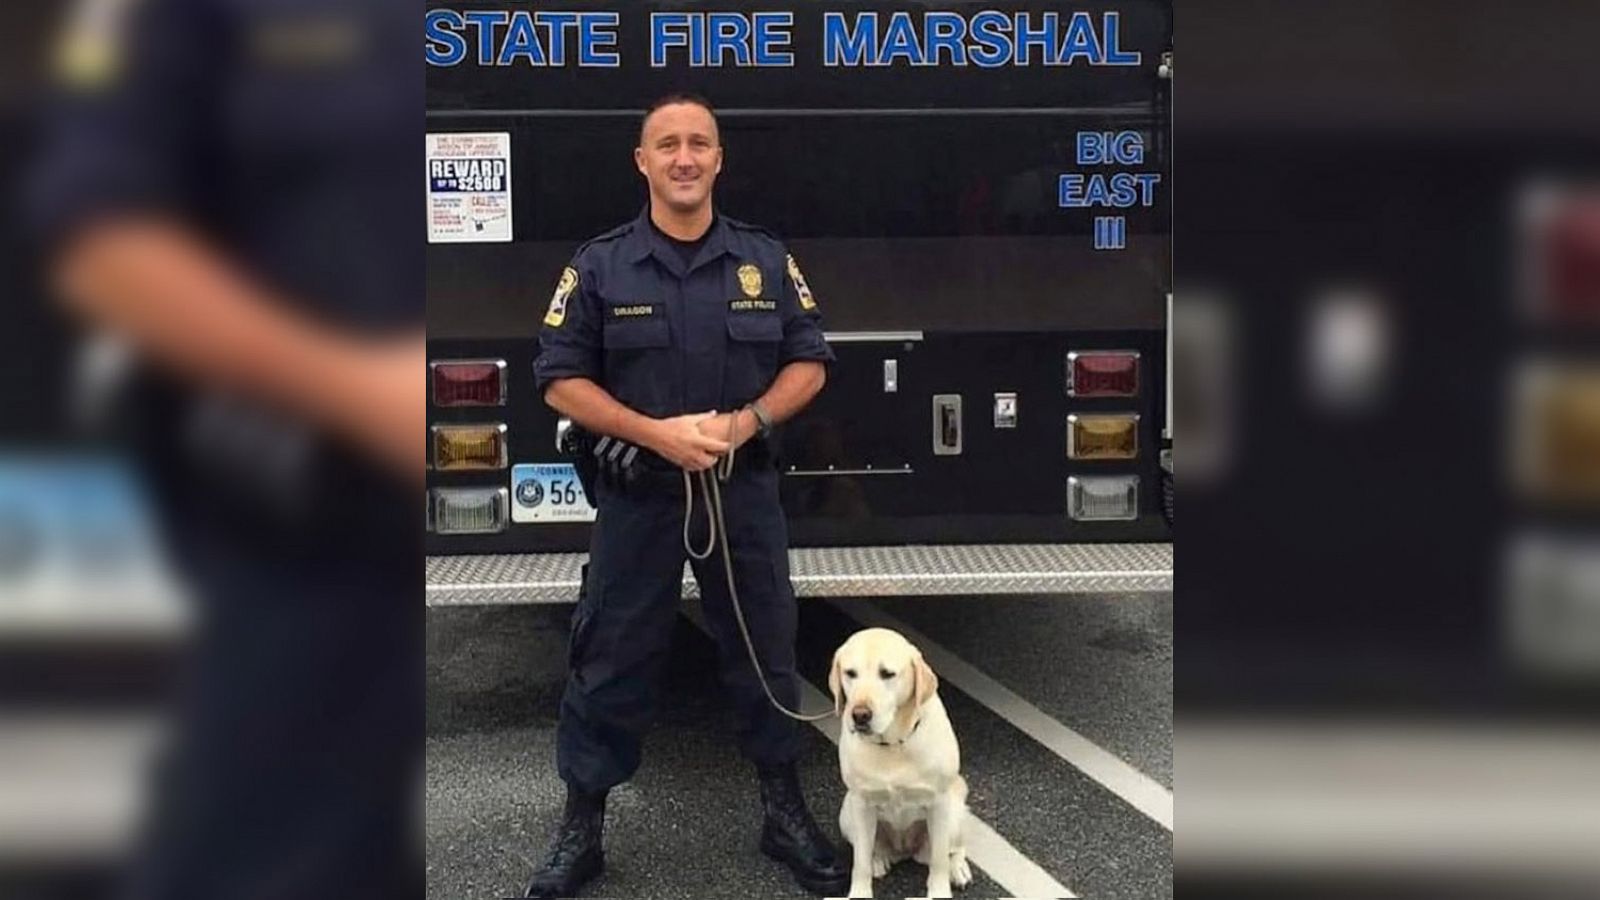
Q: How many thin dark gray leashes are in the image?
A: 1